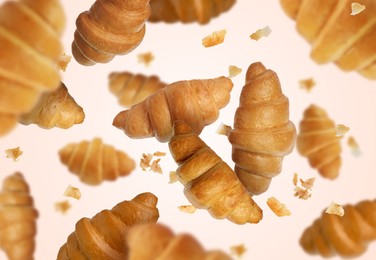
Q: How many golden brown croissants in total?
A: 15